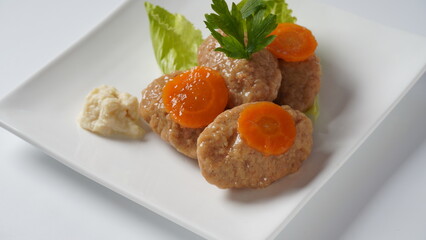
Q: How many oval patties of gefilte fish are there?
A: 4